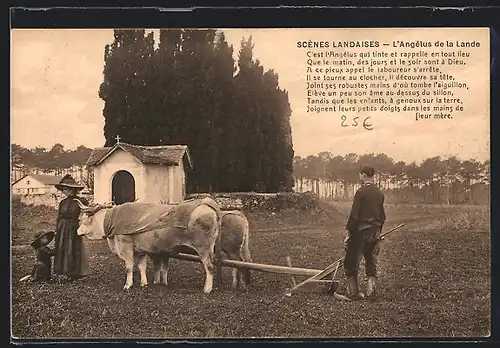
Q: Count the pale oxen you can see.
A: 2